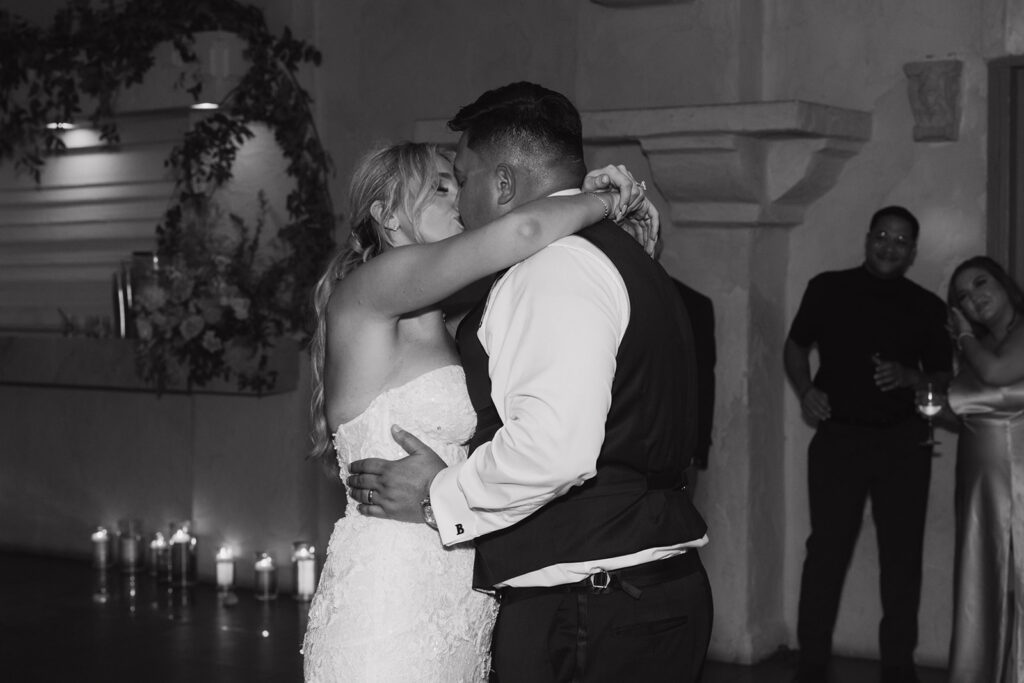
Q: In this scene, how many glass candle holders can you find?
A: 7